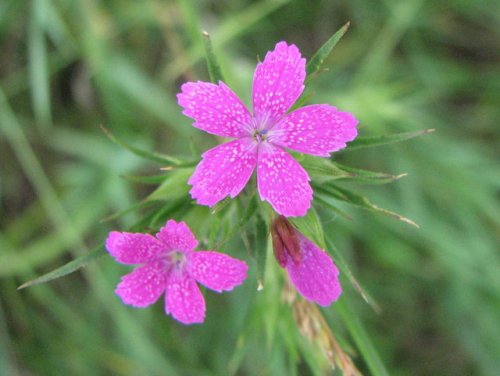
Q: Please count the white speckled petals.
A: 11